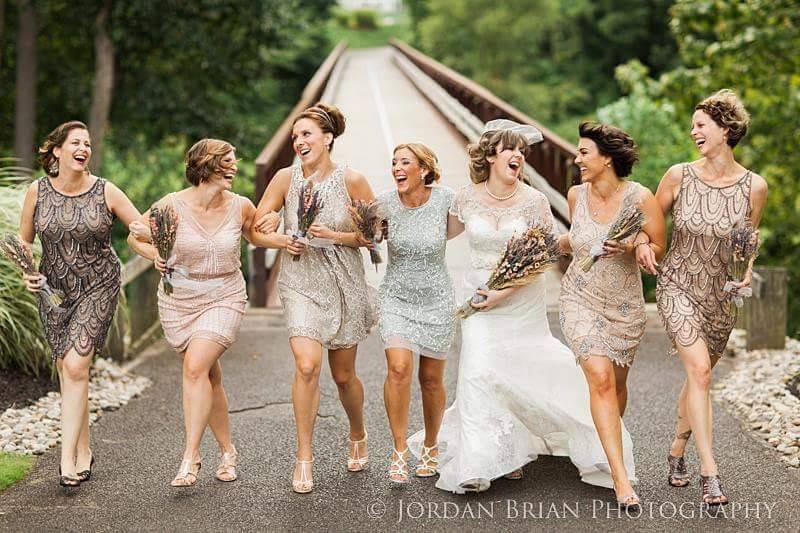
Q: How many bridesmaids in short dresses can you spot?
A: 6